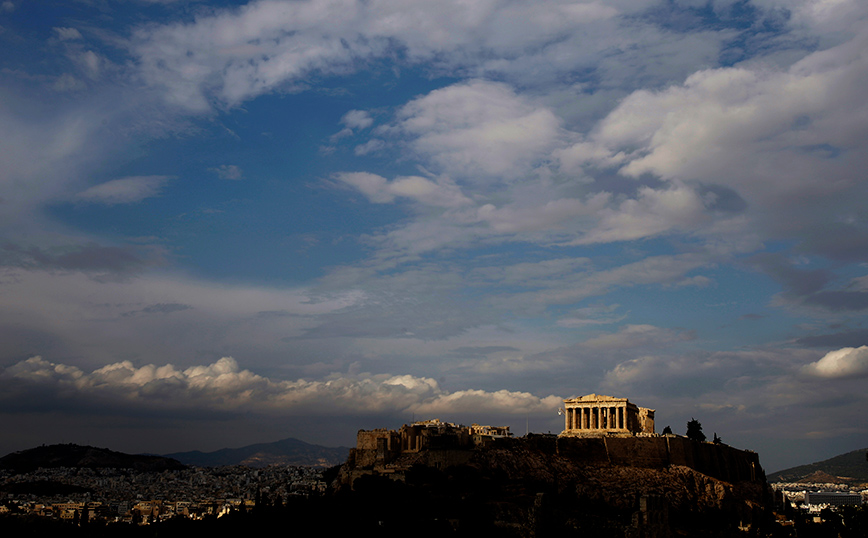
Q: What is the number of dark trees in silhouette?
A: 3